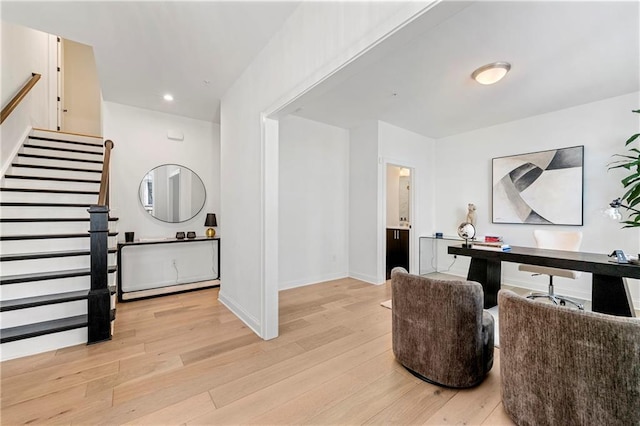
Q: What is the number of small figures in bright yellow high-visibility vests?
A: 0